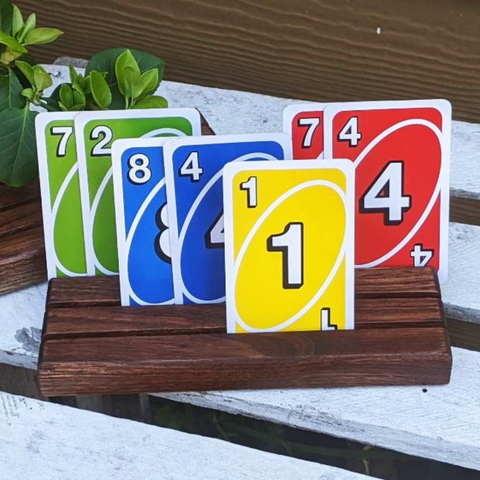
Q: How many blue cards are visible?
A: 2